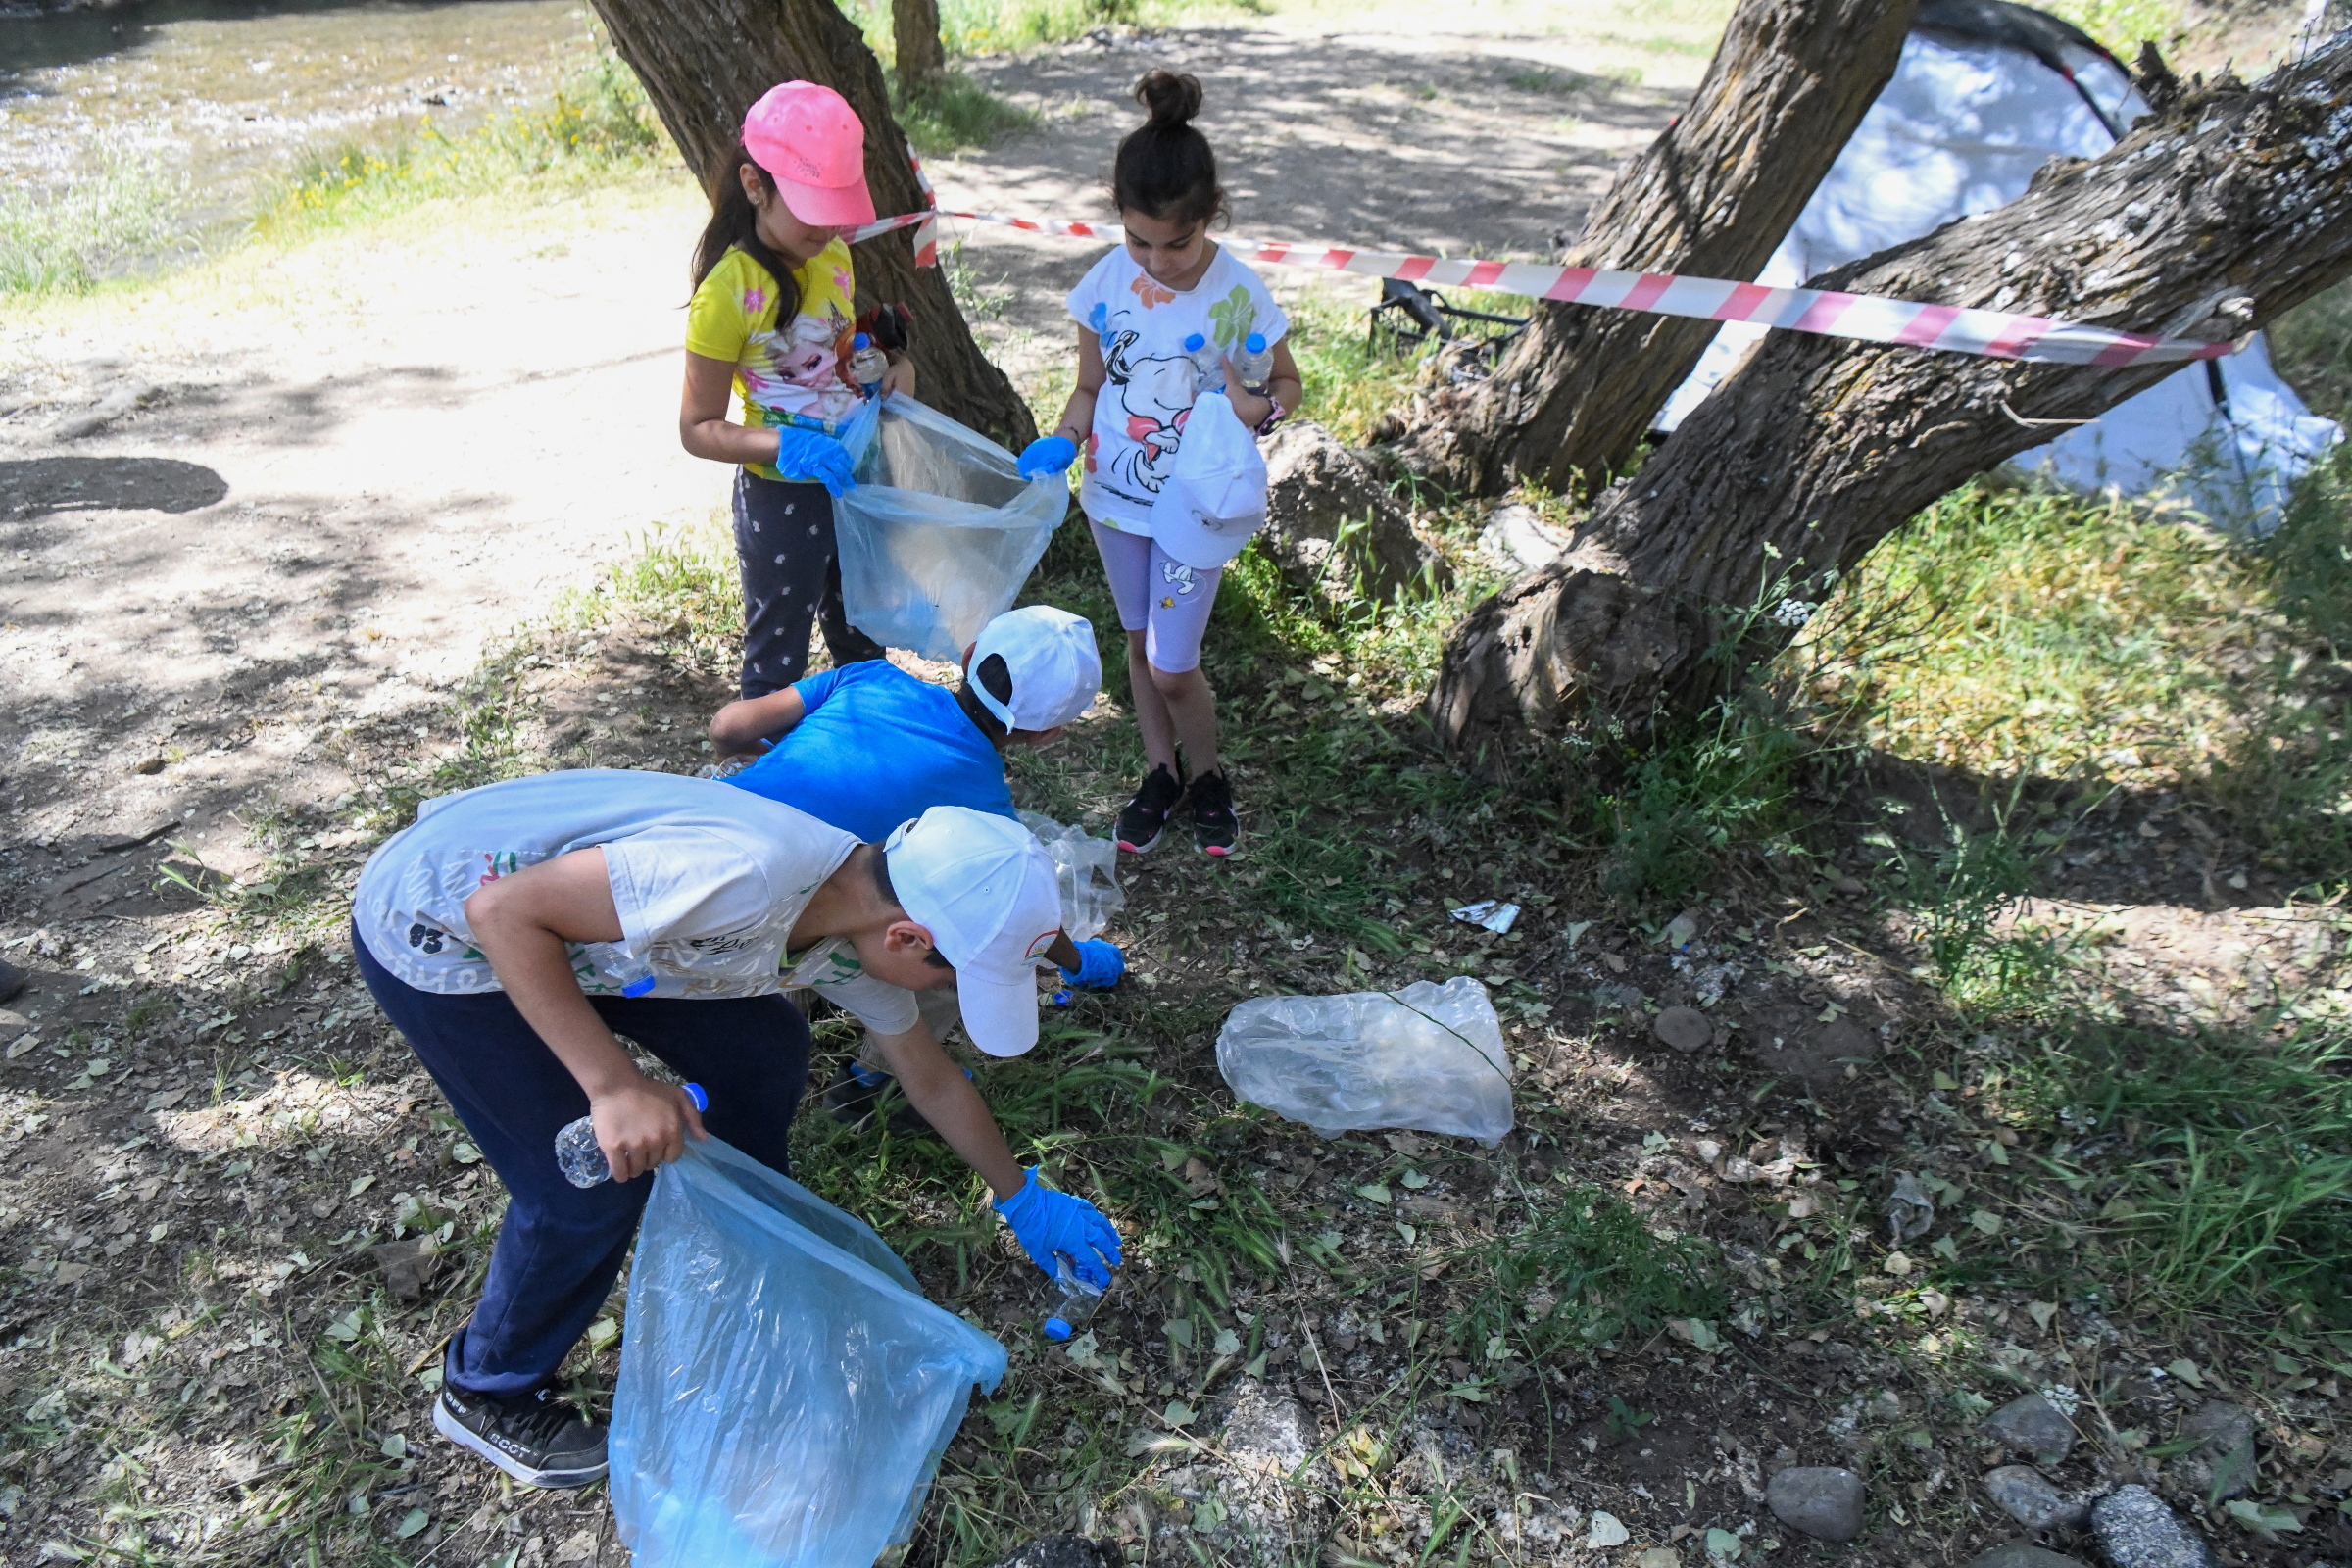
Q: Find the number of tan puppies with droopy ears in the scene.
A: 0